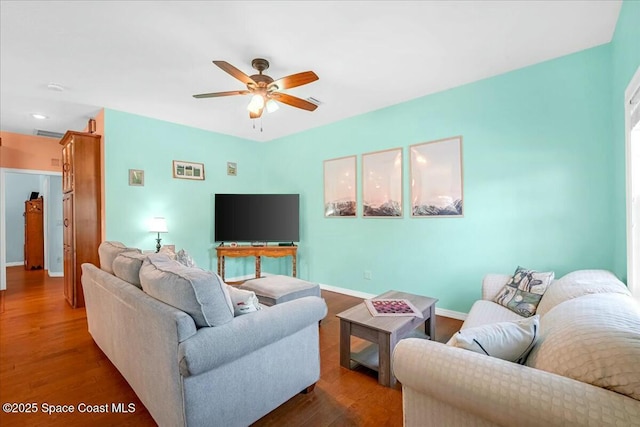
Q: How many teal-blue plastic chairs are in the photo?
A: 0